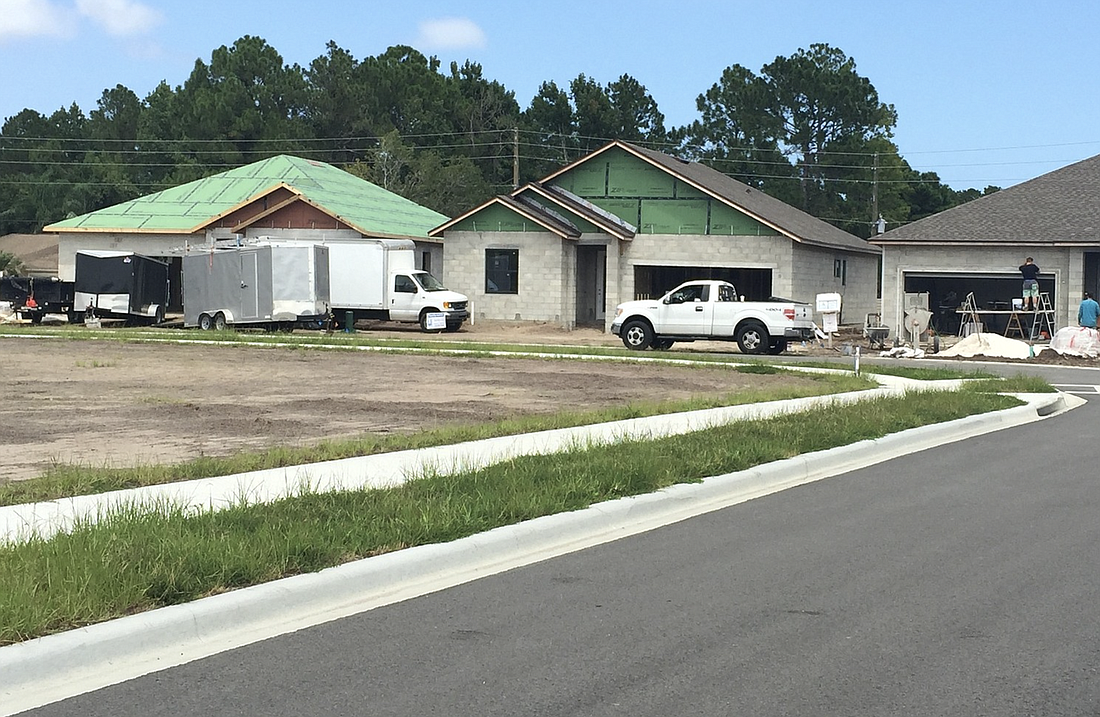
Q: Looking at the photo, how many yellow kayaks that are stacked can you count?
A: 0